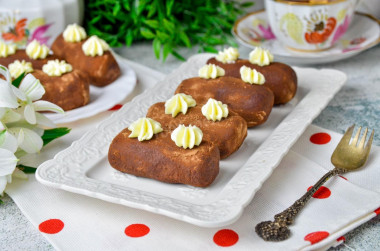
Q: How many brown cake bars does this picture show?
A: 7